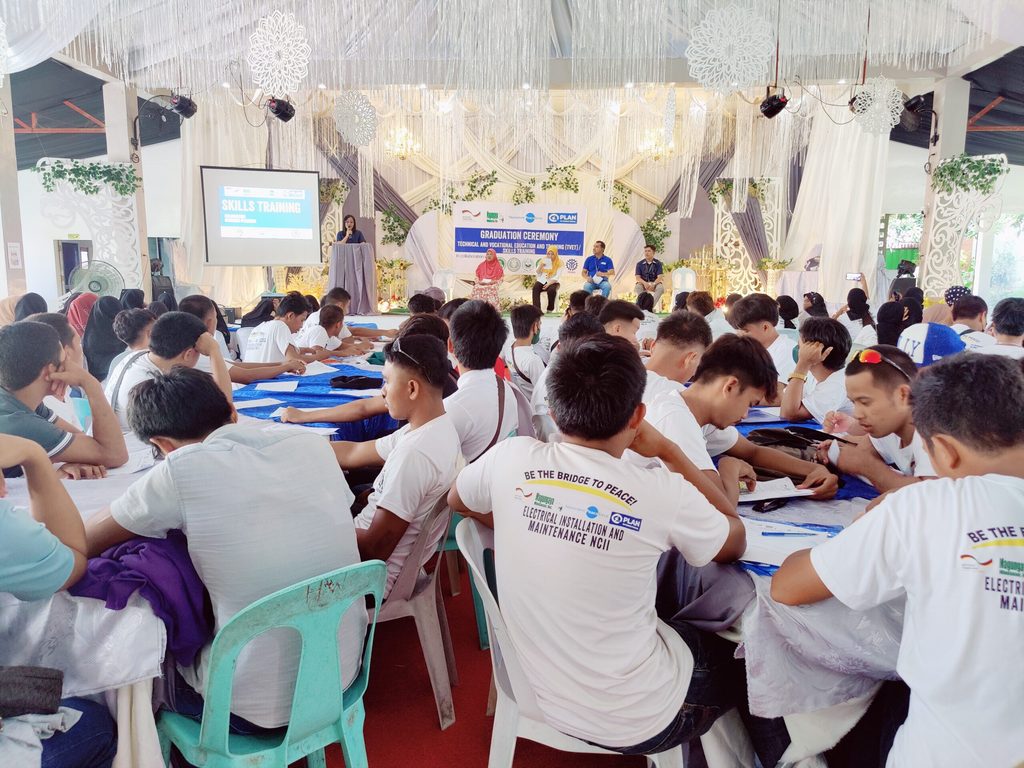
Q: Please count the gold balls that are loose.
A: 0